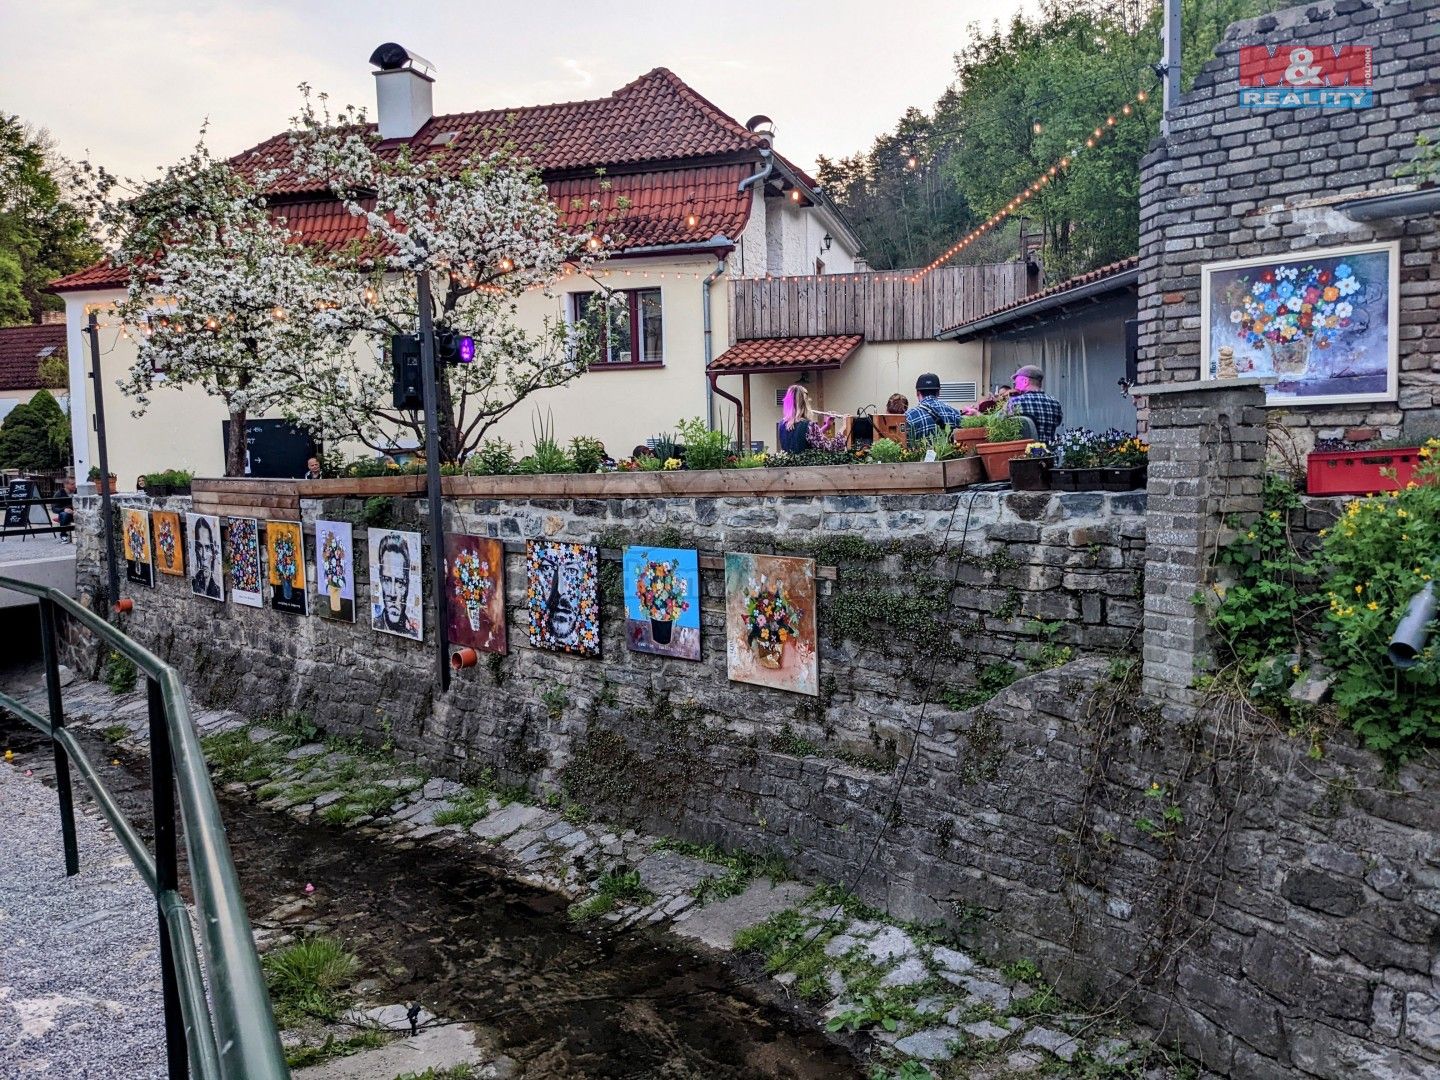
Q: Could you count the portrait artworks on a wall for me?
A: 3